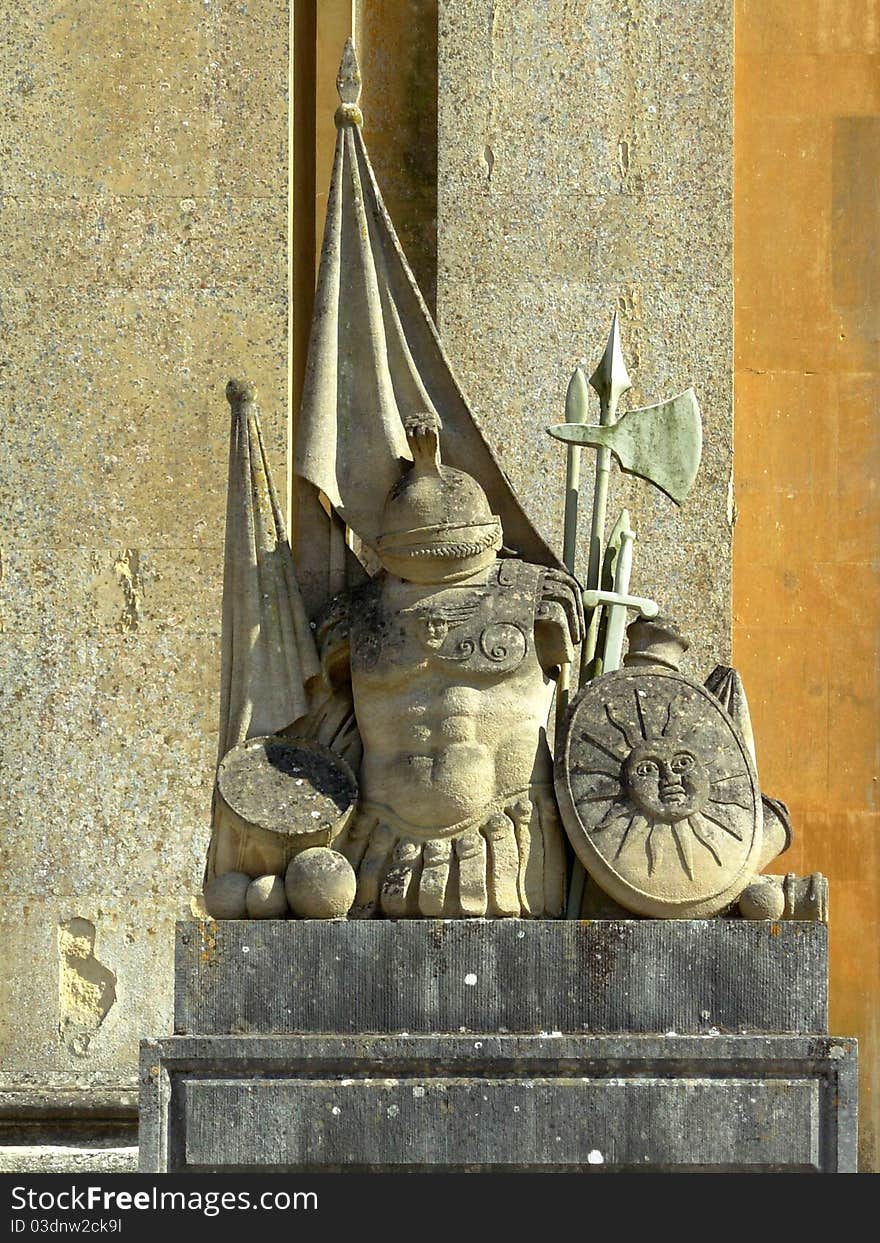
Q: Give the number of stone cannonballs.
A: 4